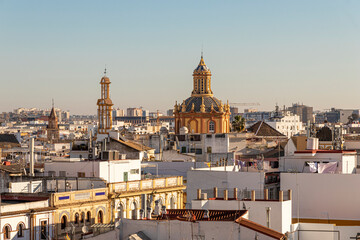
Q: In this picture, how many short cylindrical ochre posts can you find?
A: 8